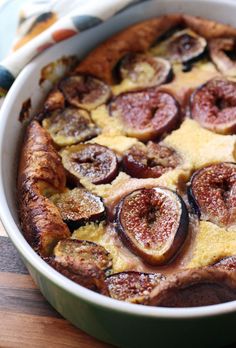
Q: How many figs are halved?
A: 15